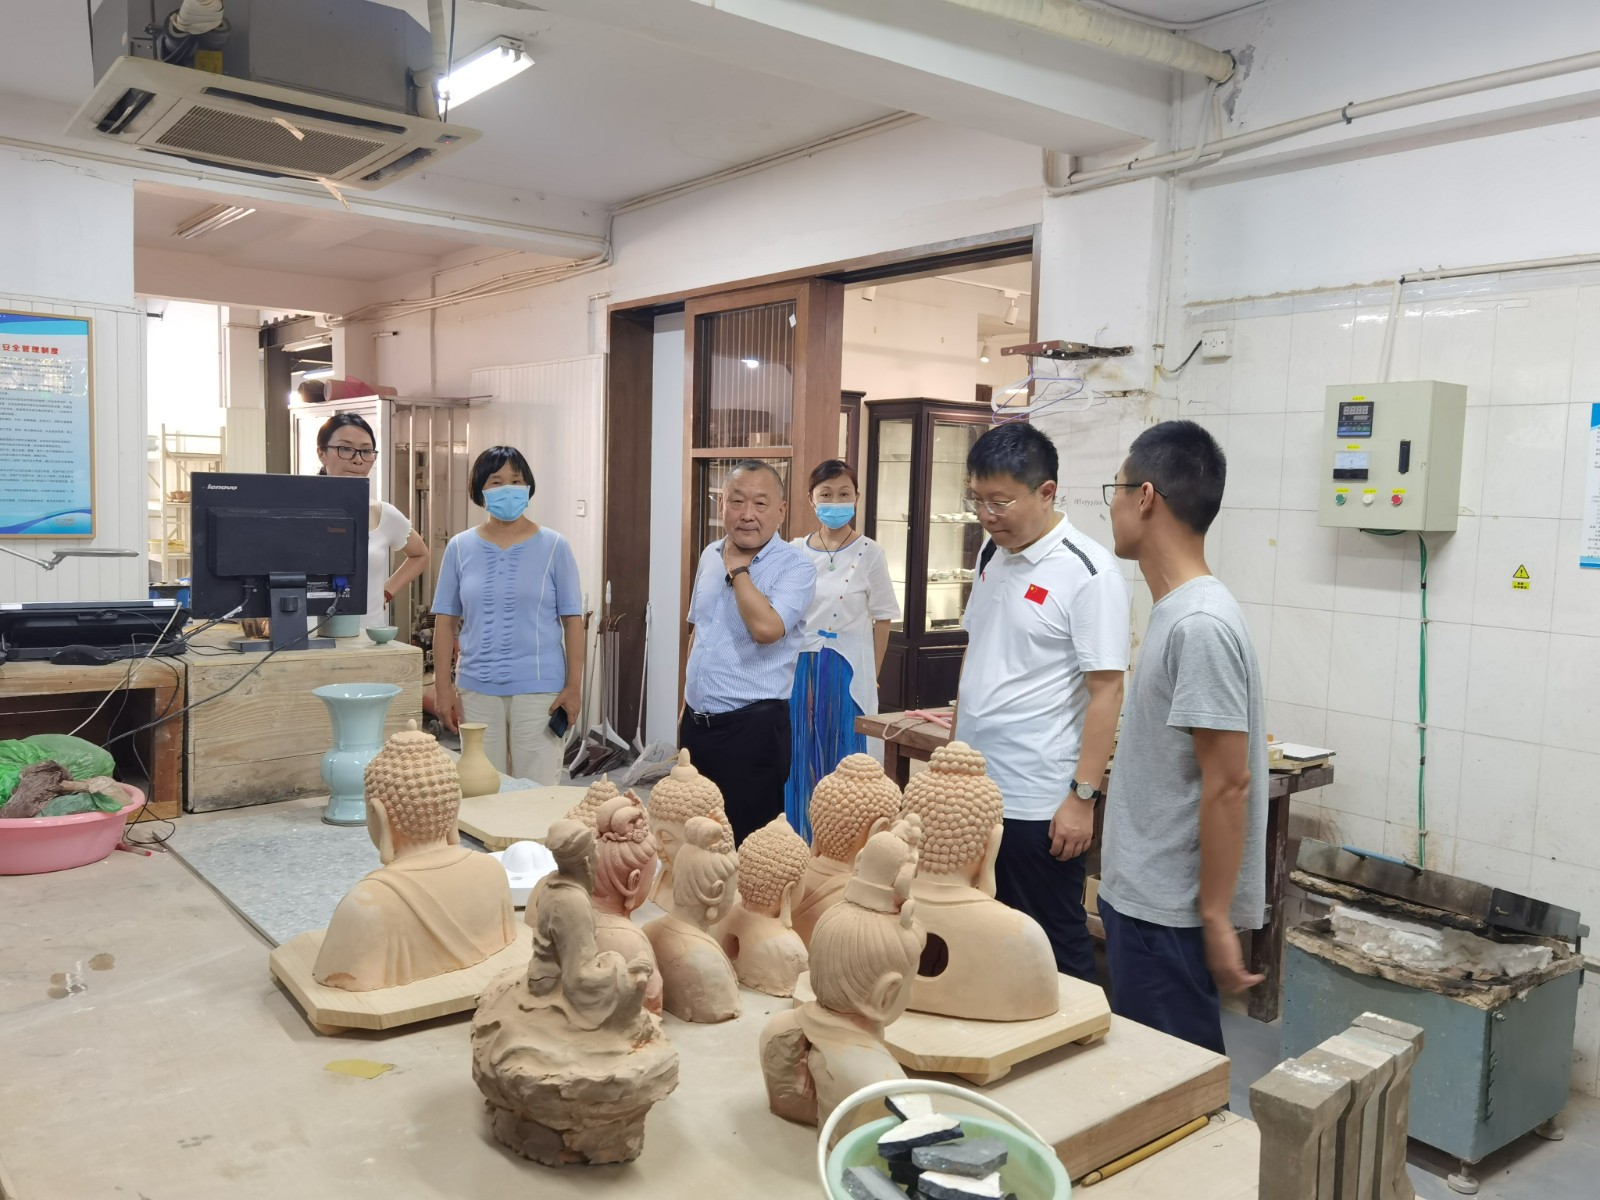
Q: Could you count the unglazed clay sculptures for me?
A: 10